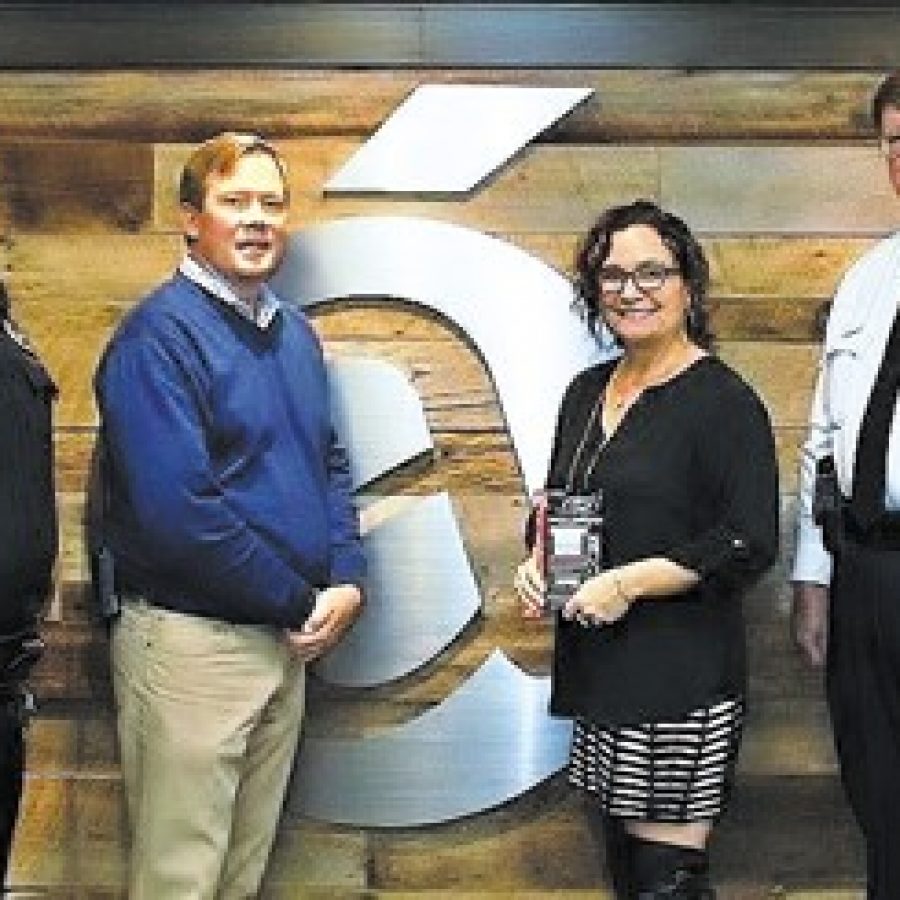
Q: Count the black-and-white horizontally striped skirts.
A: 1